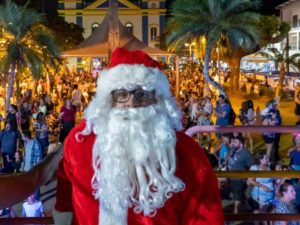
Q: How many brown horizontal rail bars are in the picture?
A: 2